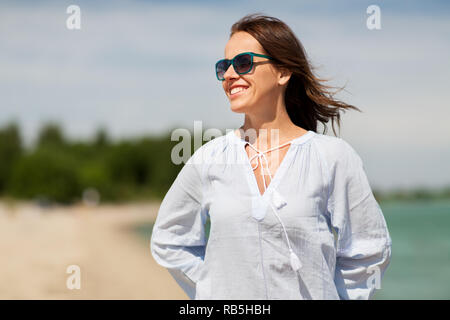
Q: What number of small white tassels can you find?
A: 2